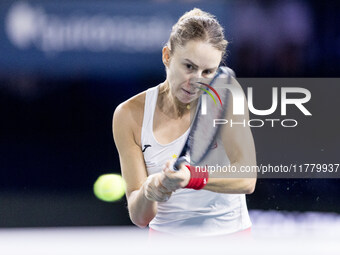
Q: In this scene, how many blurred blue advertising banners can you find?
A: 1